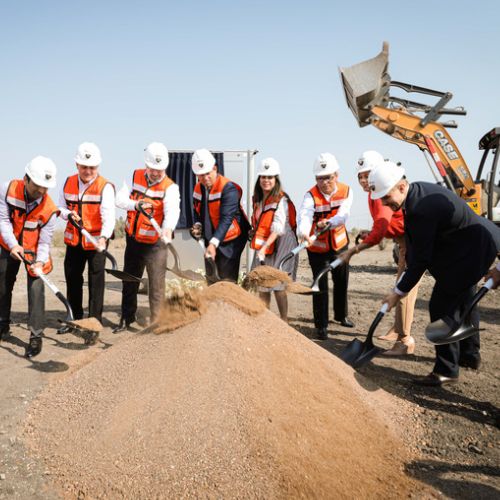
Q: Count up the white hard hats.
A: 8